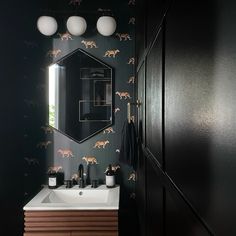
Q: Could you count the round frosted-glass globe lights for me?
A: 3